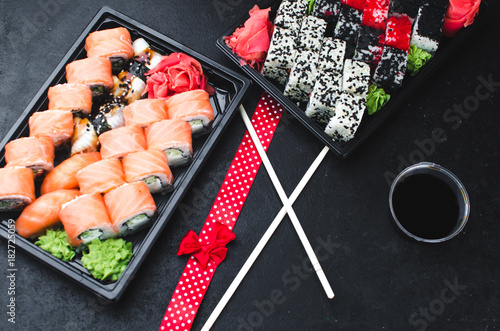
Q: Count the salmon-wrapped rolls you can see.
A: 14